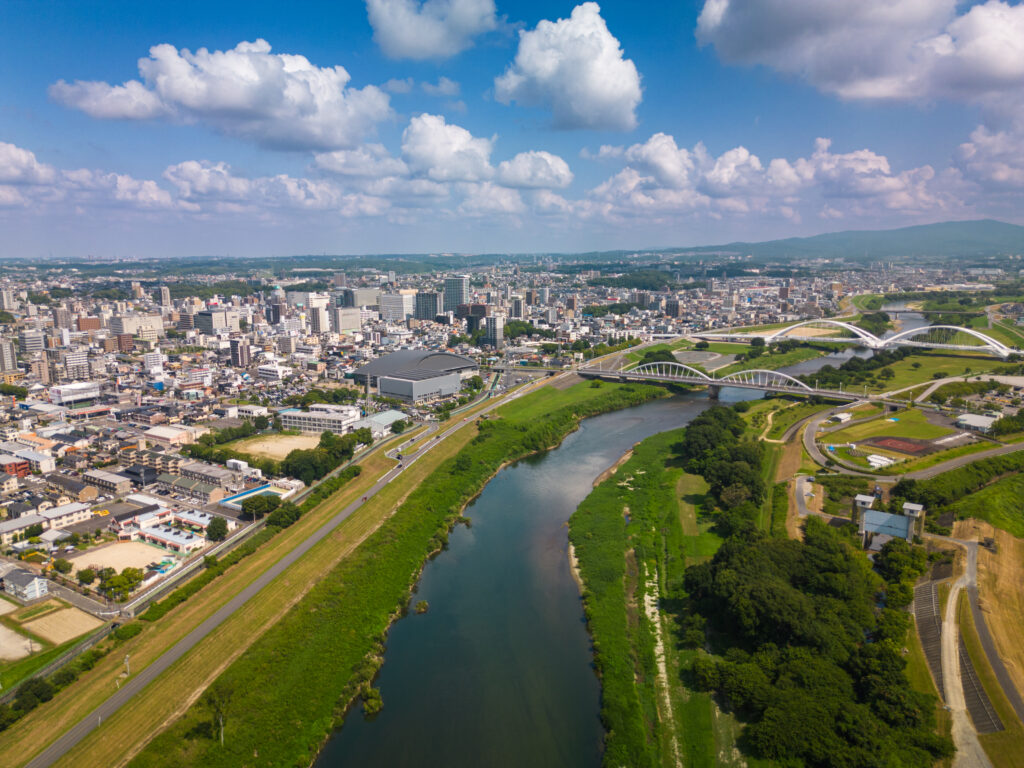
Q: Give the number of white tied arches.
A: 4